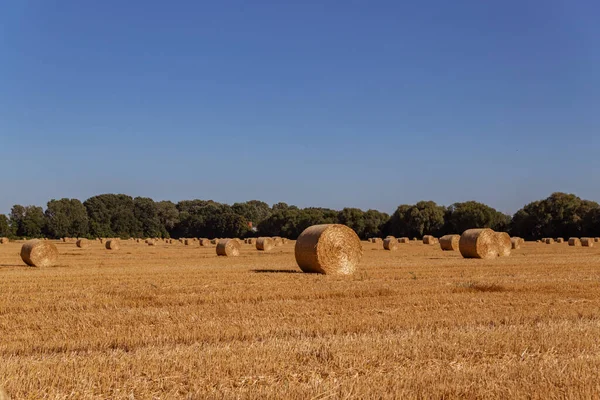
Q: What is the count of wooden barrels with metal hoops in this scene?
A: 0